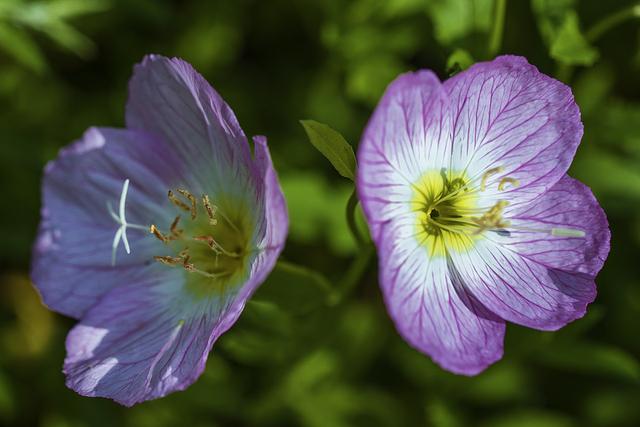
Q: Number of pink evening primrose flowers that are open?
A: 2